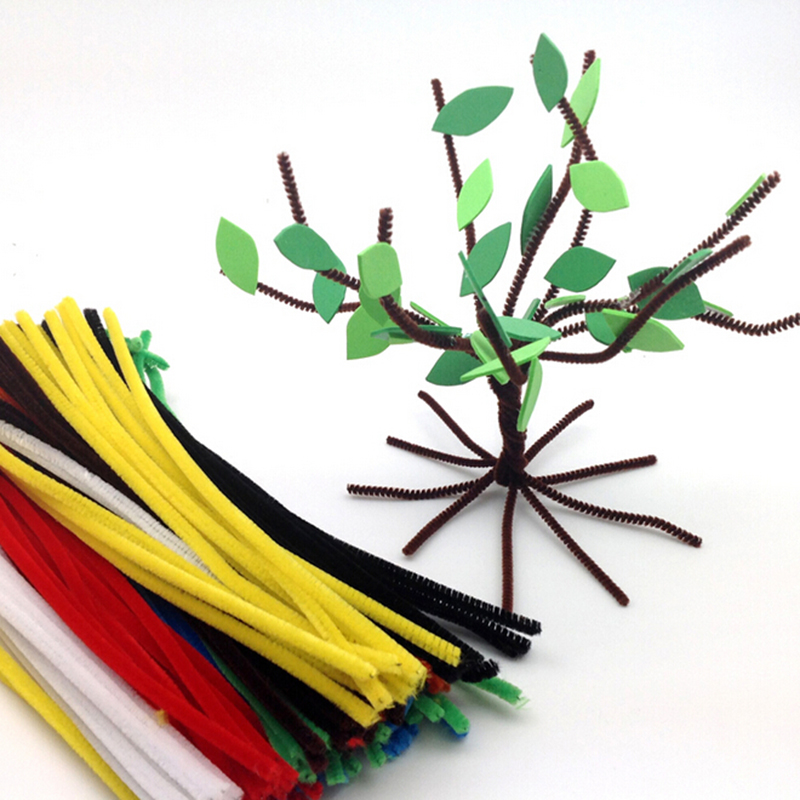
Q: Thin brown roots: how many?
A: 9